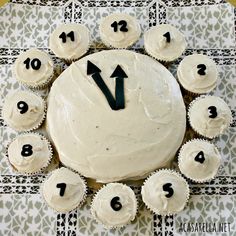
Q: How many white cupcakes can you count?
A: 12